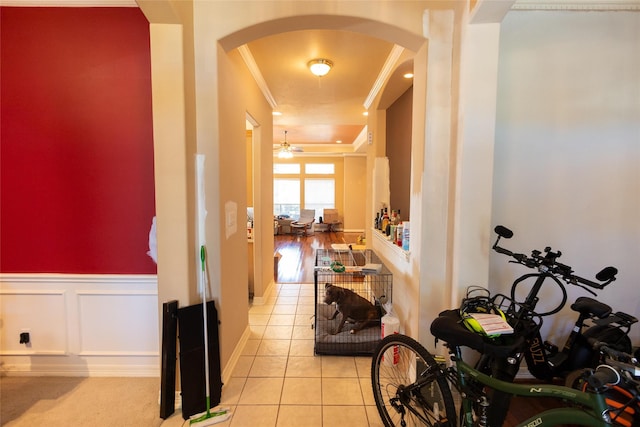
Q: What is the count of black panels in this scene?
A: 2